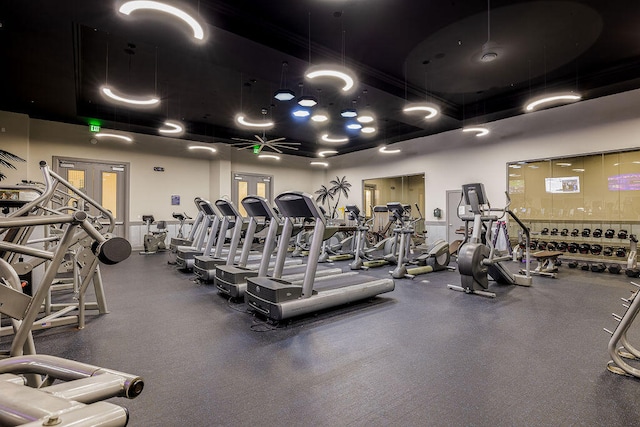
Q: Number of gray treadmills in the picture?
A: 5